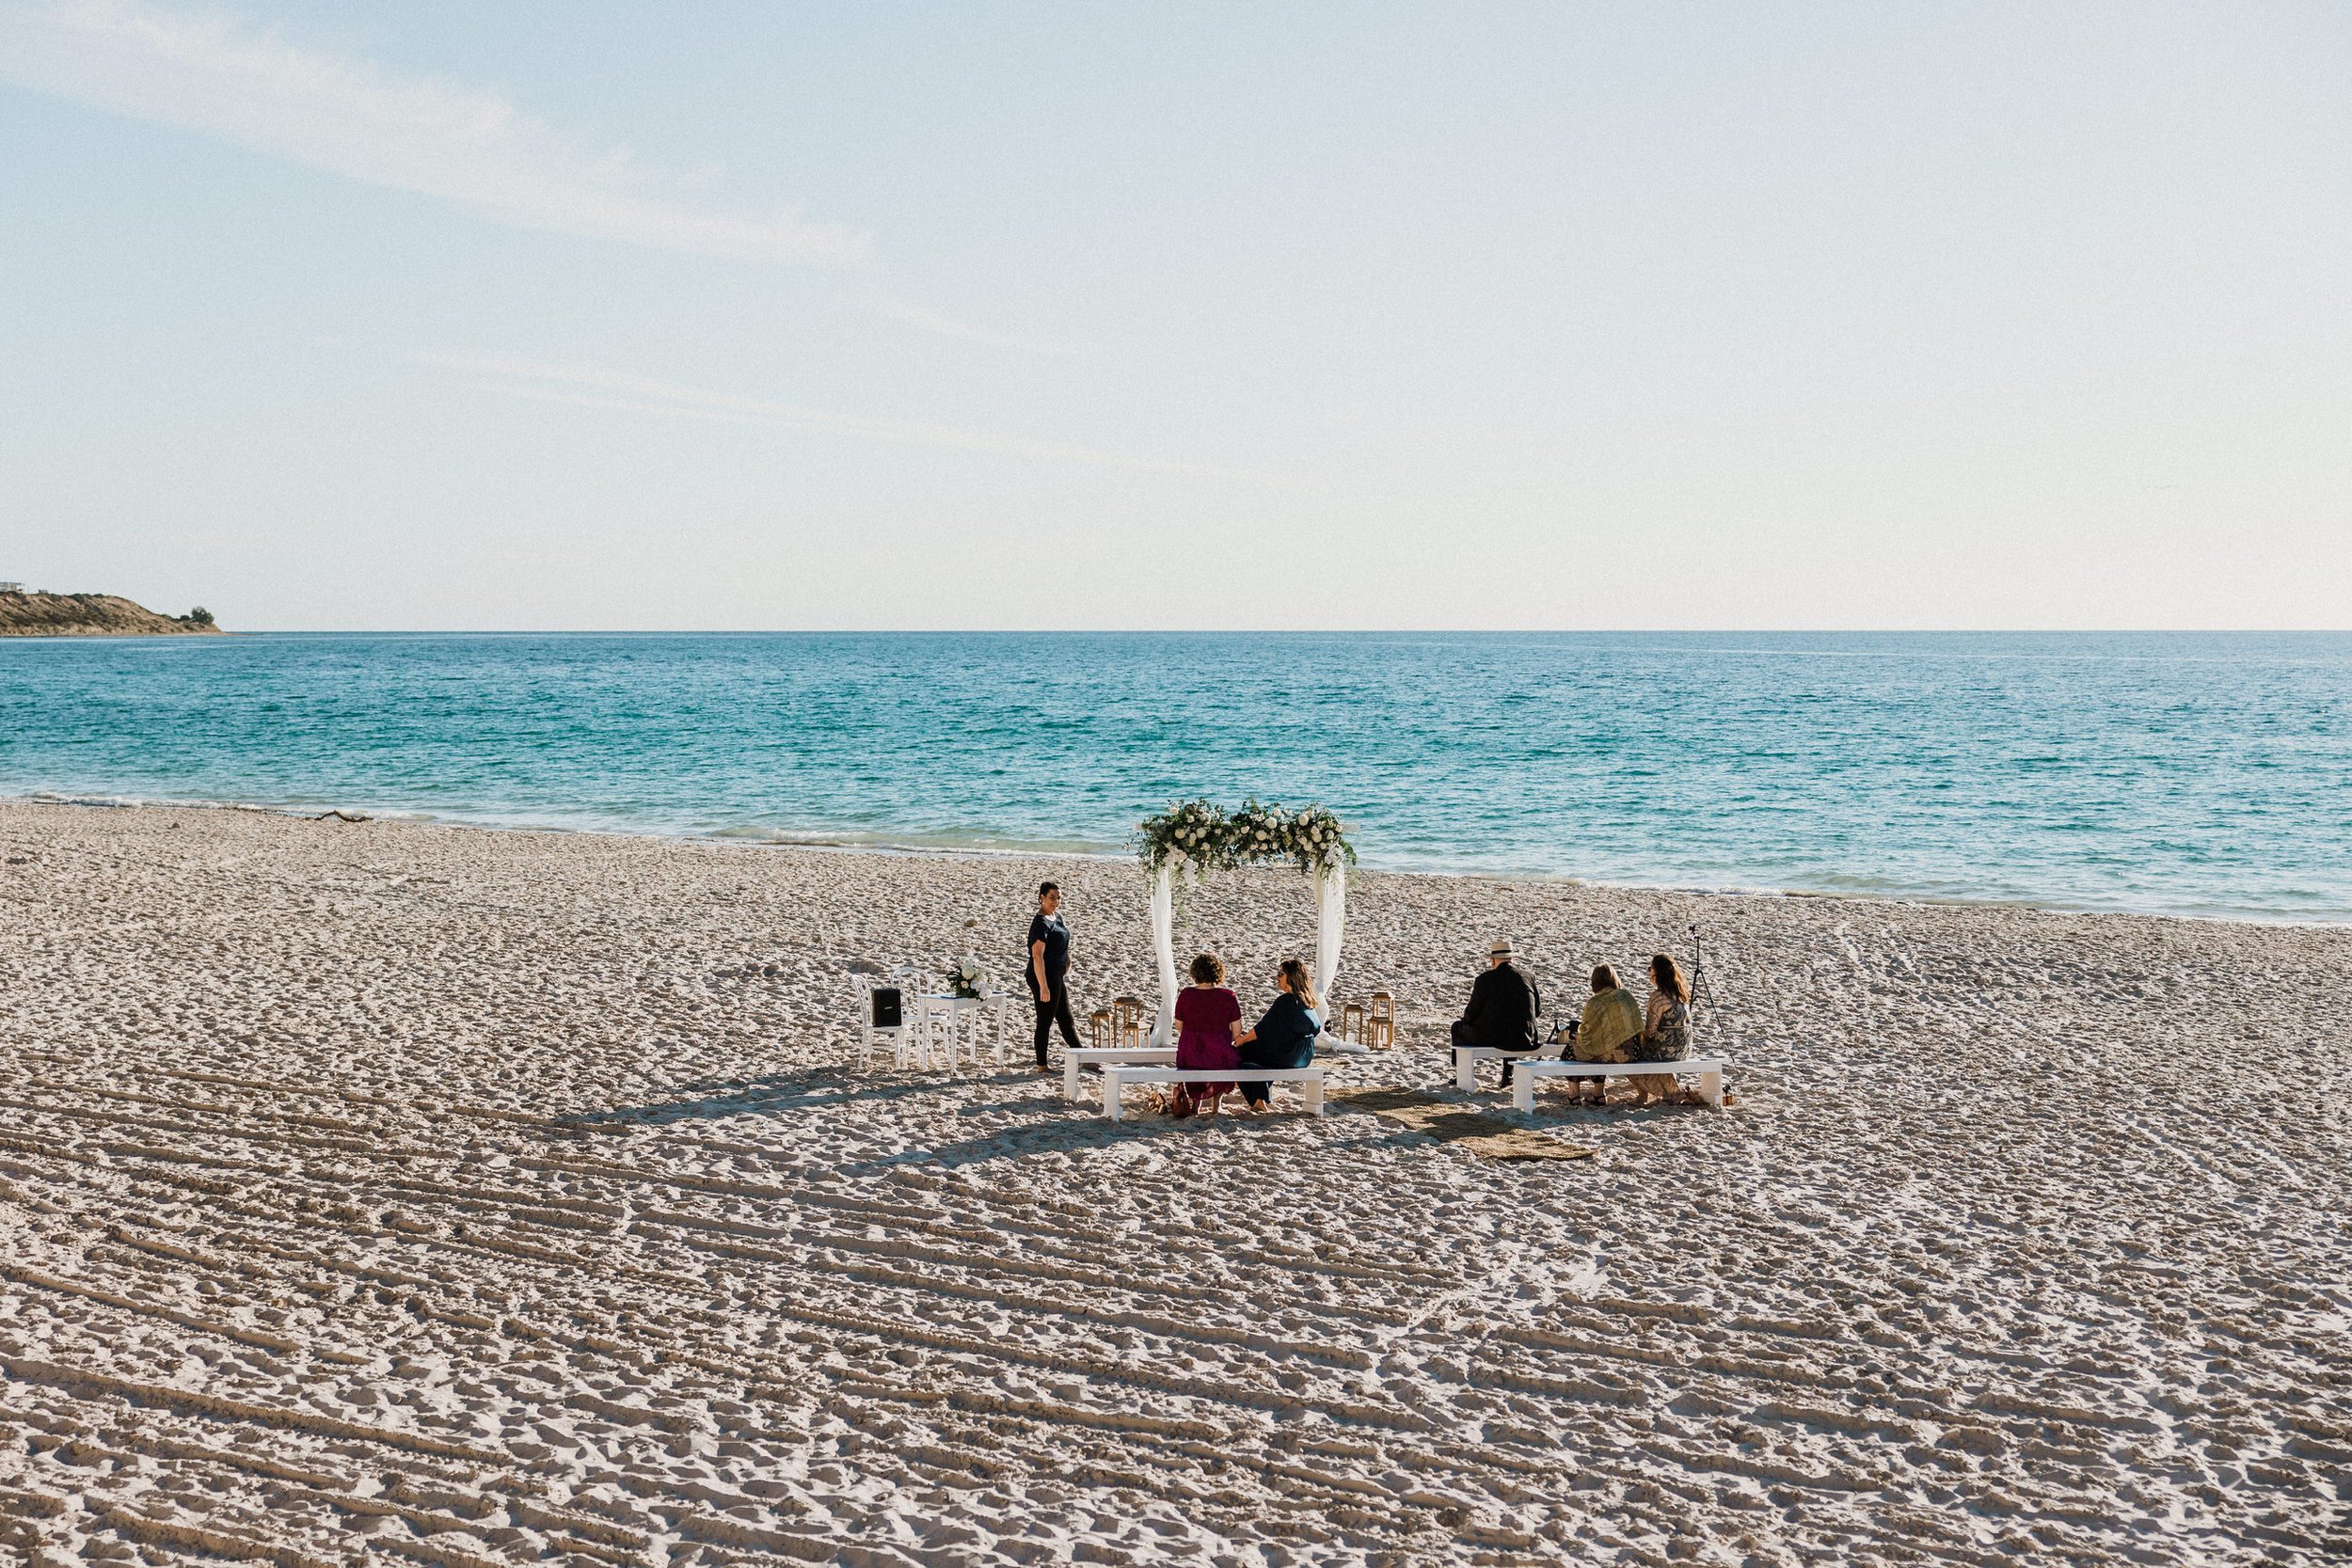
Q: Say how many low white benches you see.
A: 4